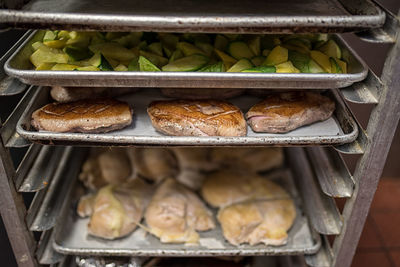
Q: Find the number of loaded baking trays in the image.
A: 3